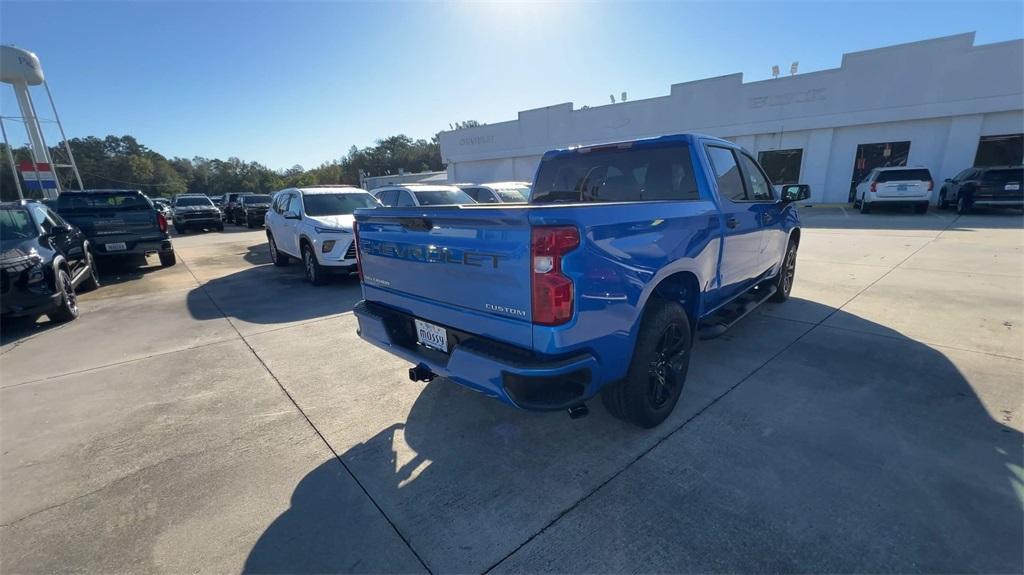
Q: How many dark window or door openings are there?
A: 3